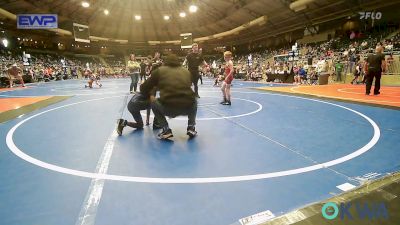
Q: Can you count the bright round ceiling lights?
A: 6